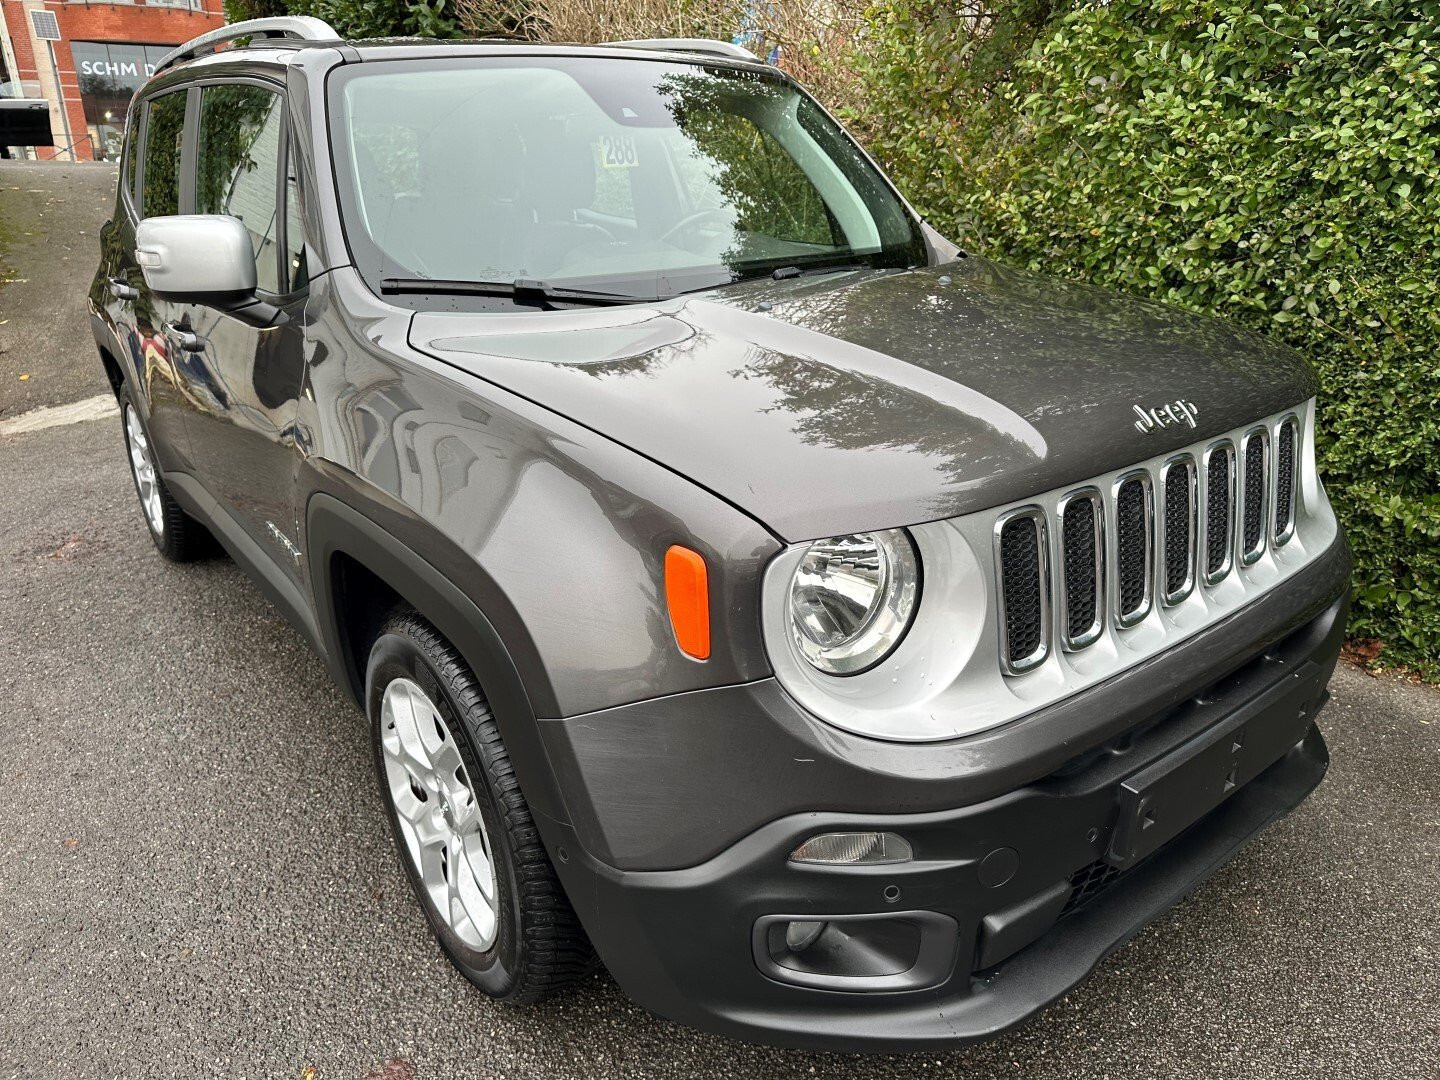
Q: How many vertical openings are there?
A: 7